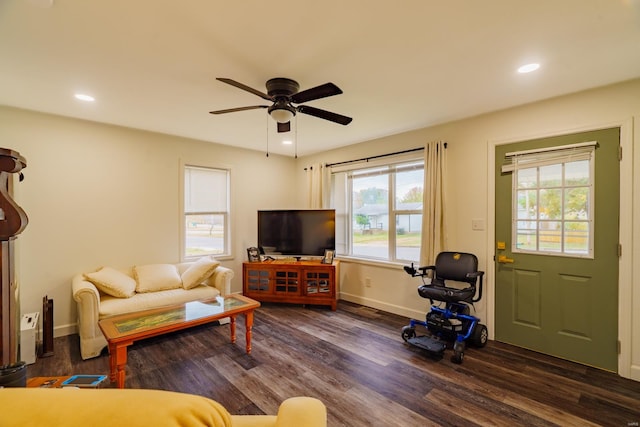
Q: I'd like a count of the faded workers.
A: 0